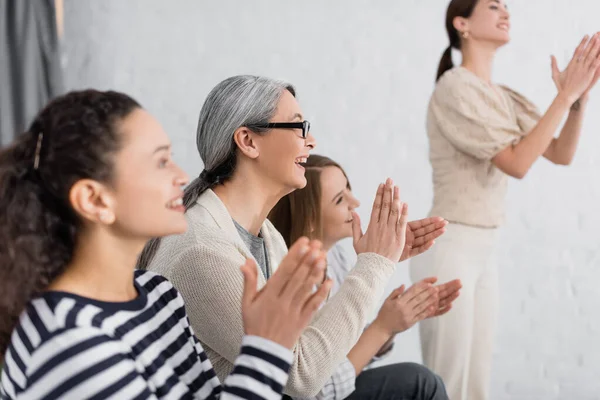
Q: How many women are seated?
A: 3